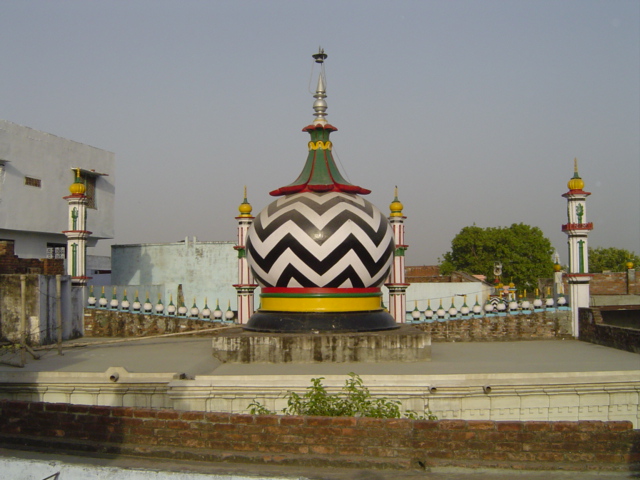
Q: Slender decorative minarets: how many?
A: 4